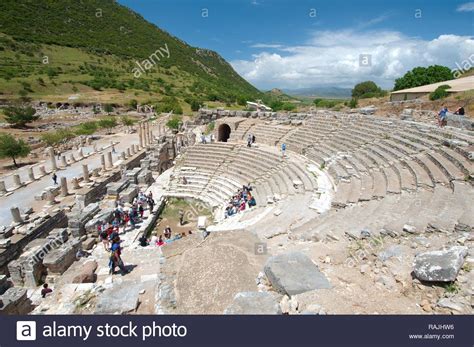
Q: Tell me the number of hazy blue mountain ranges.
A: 1